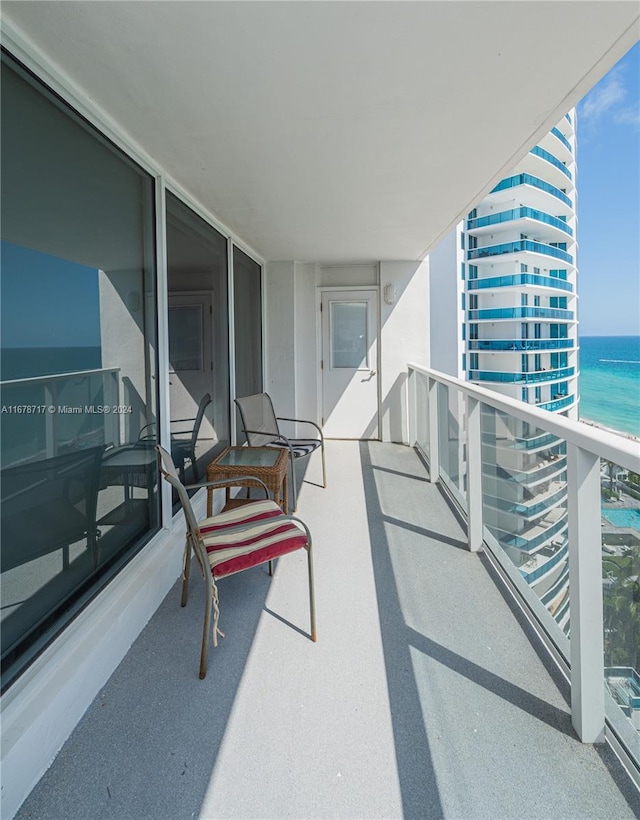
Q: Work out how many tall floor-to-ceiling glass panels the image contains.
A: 3